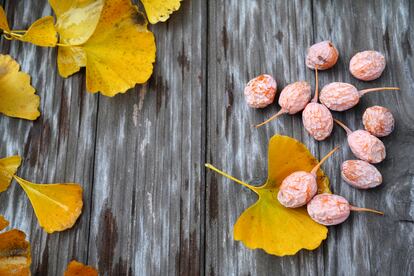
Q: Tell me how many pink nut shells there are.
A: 11